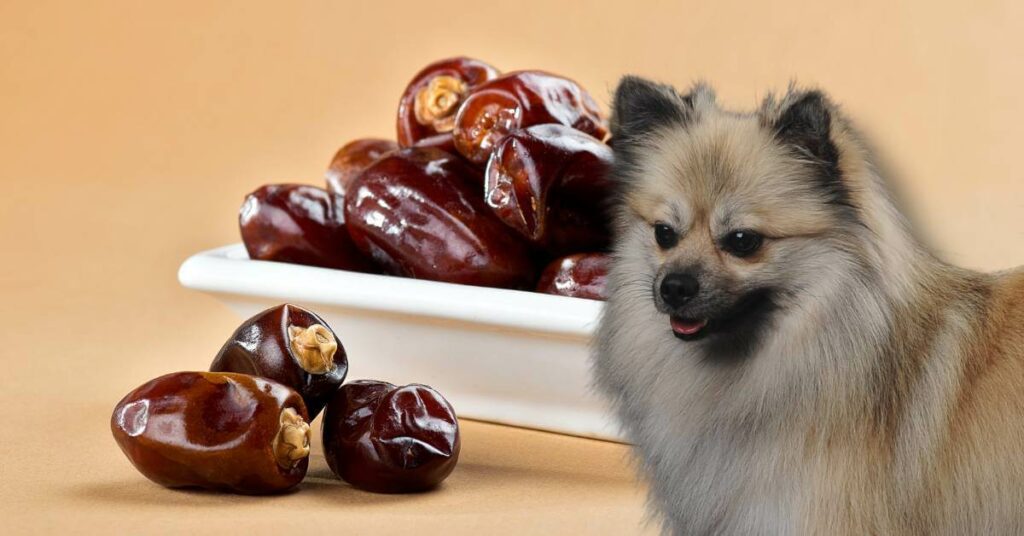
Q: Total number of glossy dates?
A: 10